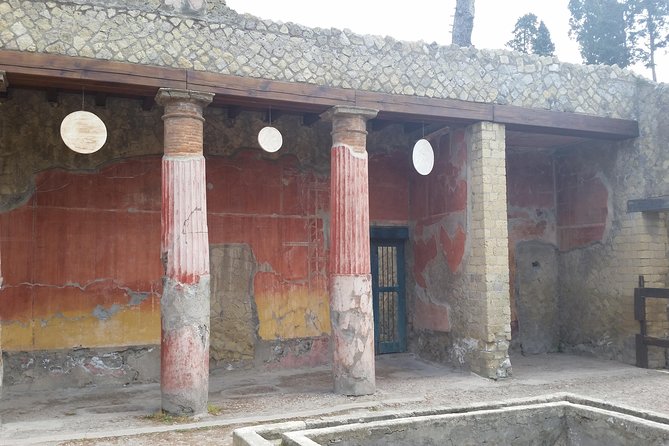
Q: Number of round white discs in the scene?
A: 3